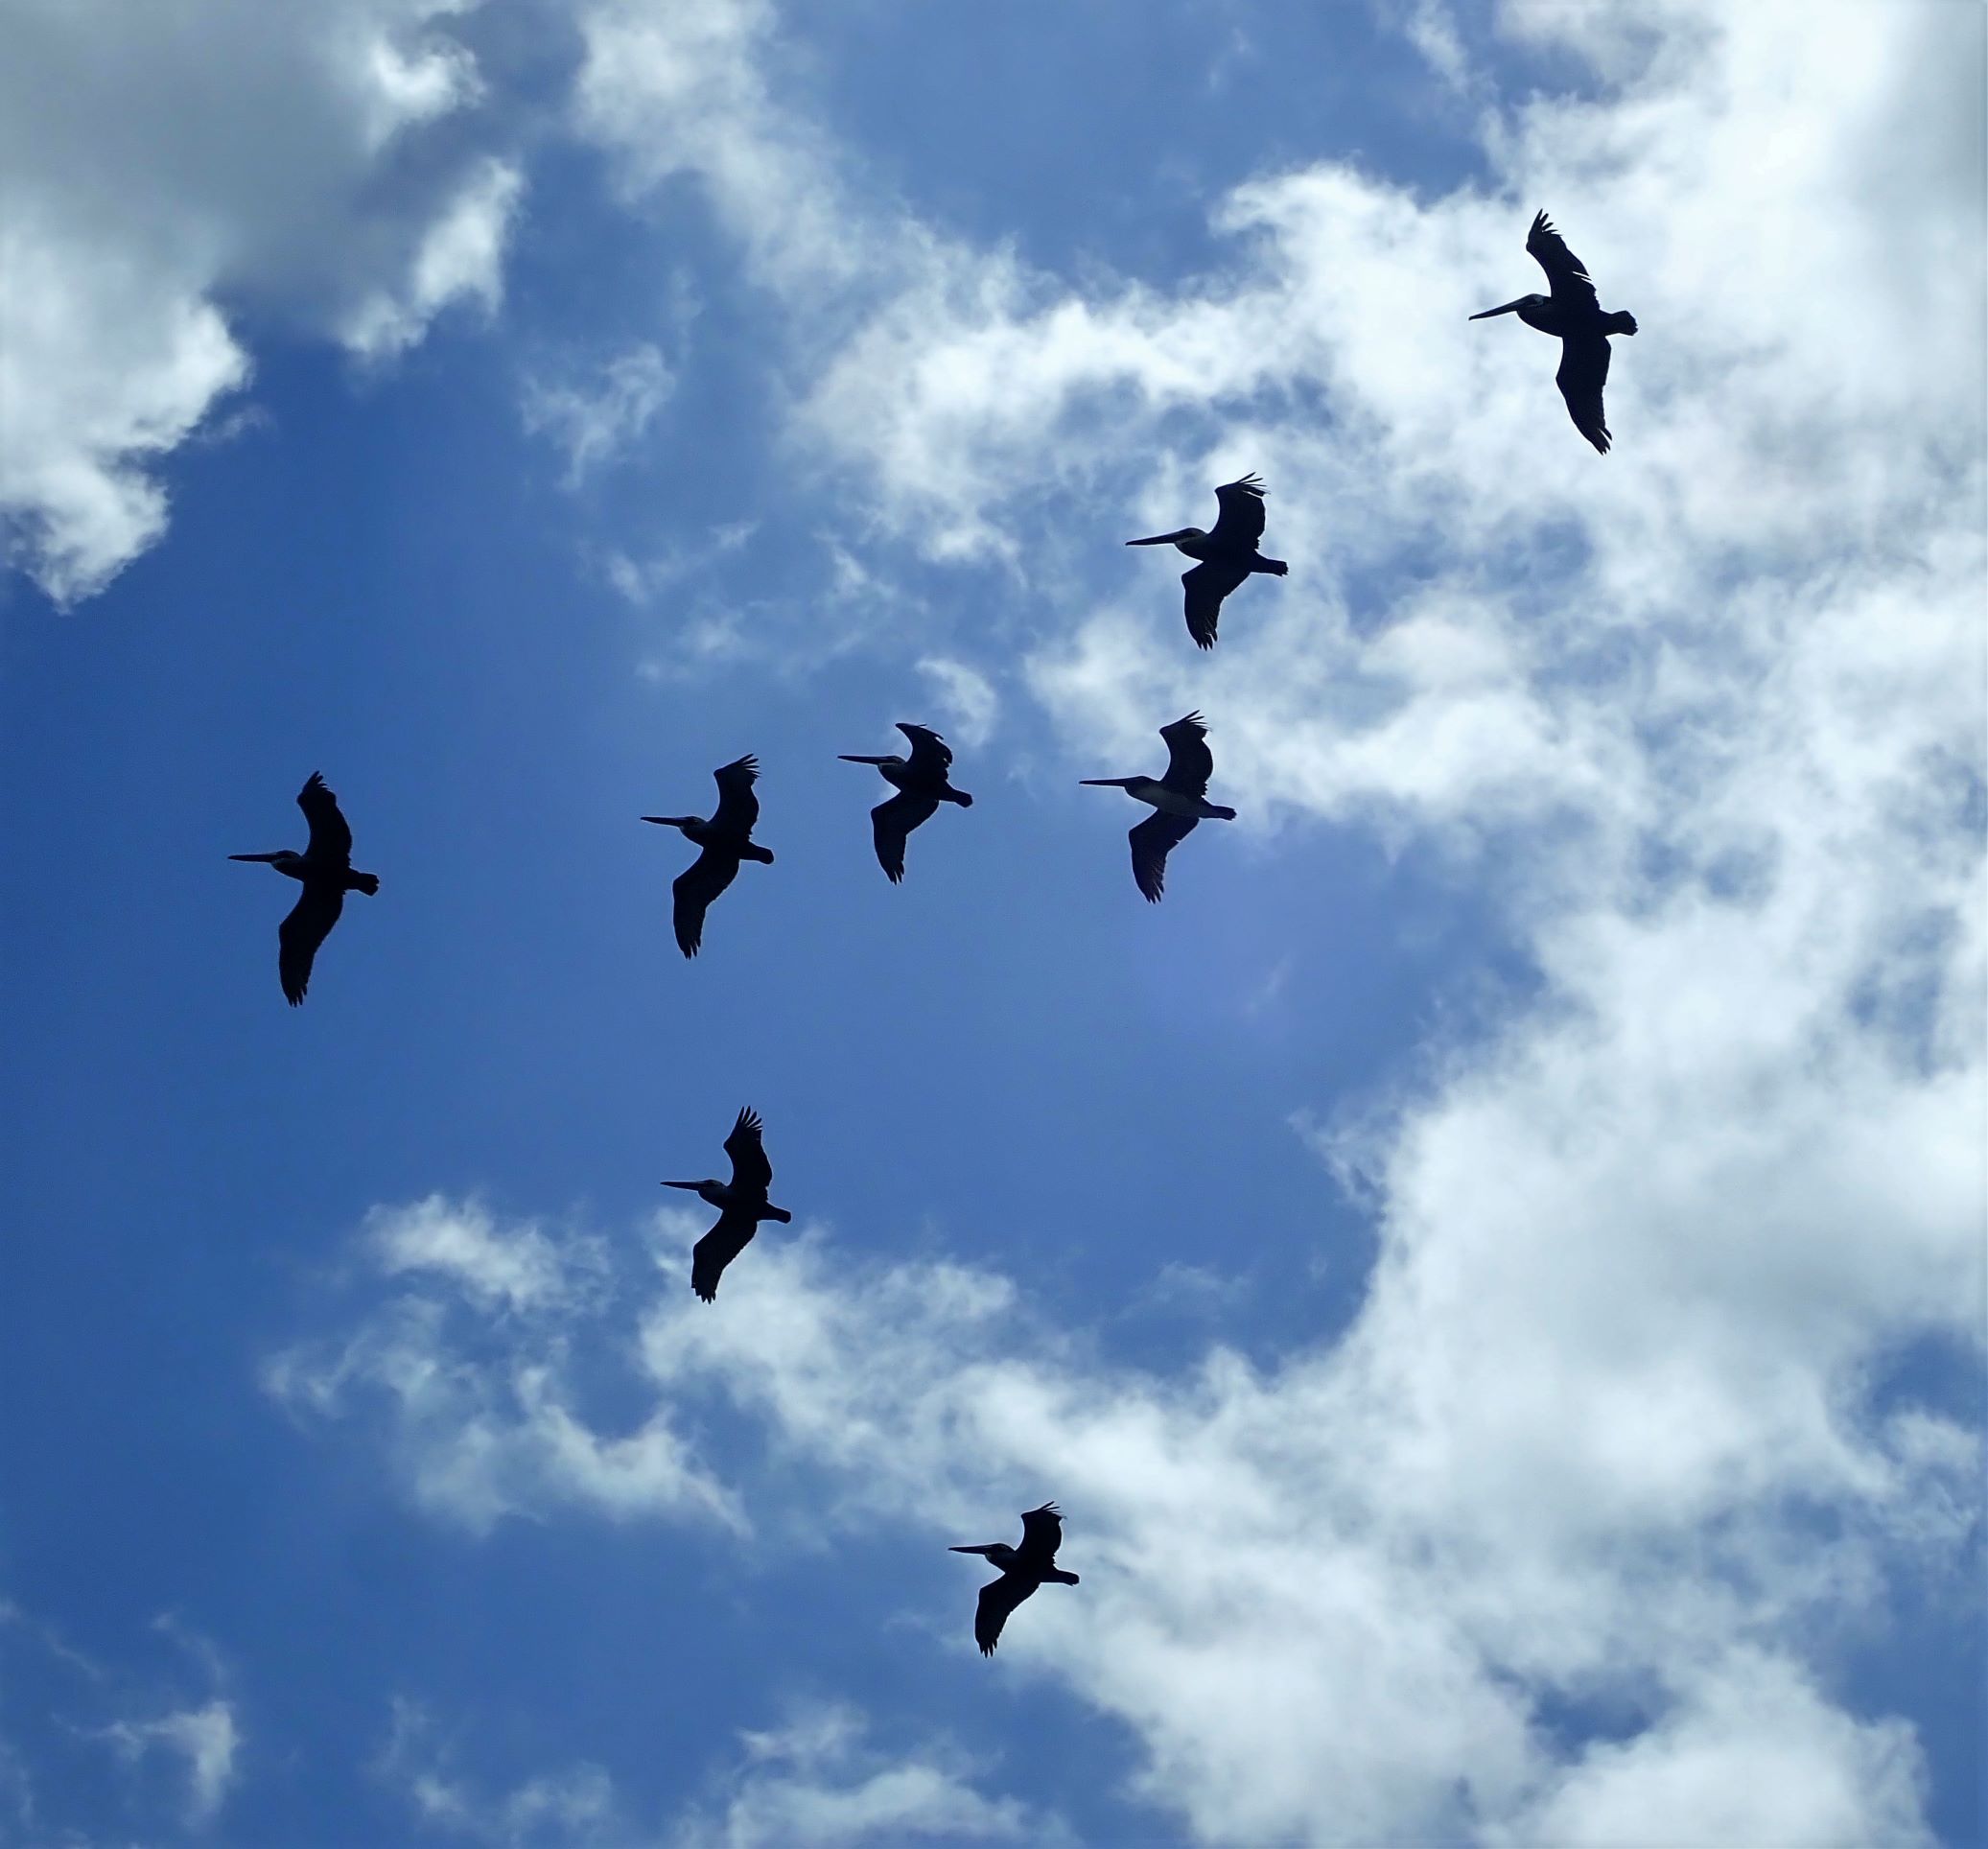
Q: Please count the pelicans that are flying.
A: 8